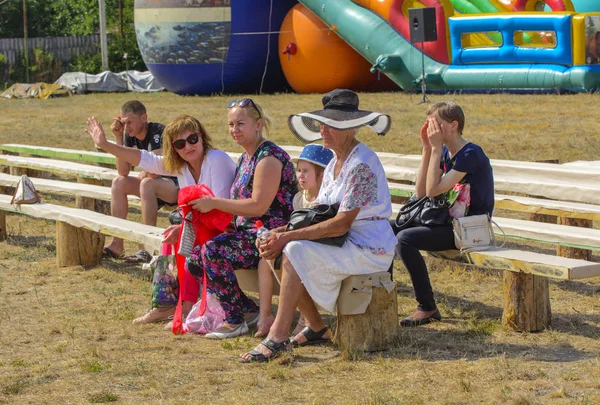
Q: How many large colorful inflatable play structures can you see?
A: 2